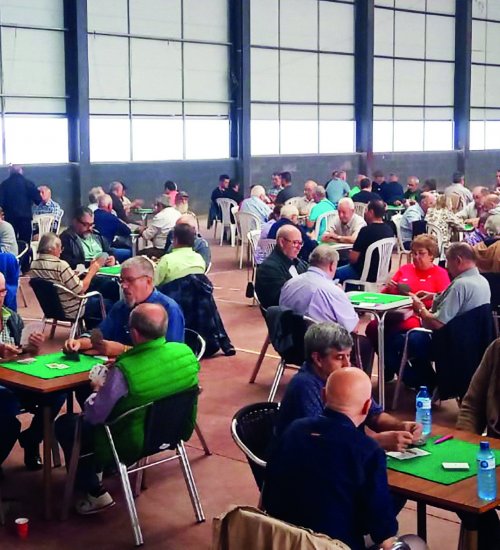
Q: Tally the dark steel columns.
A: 4